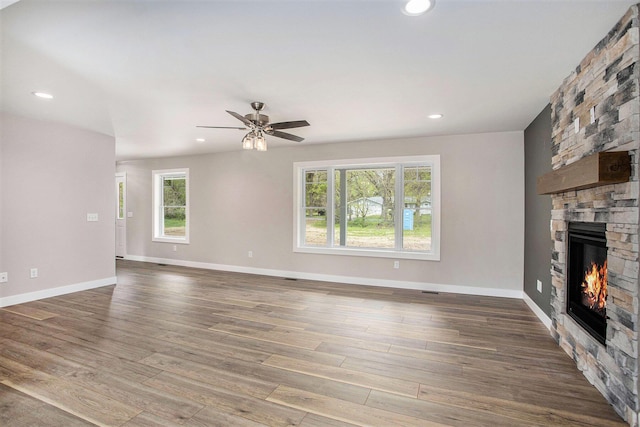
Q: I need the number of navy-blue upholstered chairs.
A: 0